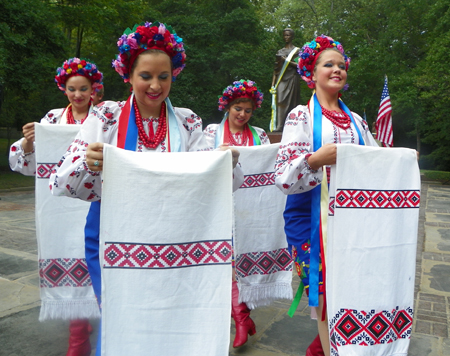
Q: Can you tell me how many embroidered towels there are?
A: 4